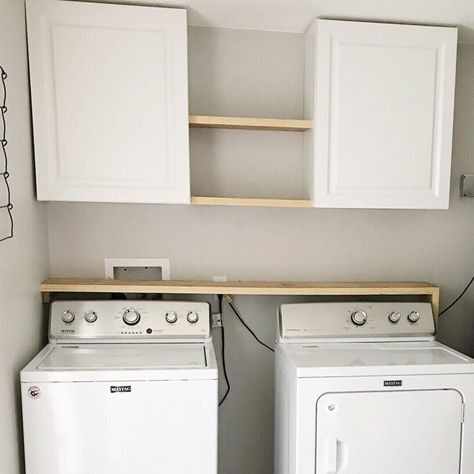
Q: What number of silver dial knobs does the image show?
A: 8